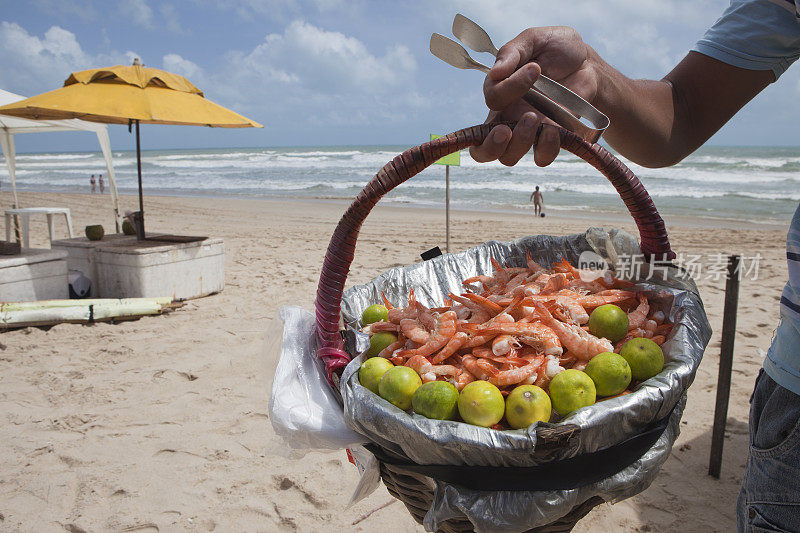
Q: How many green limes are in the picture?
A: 11